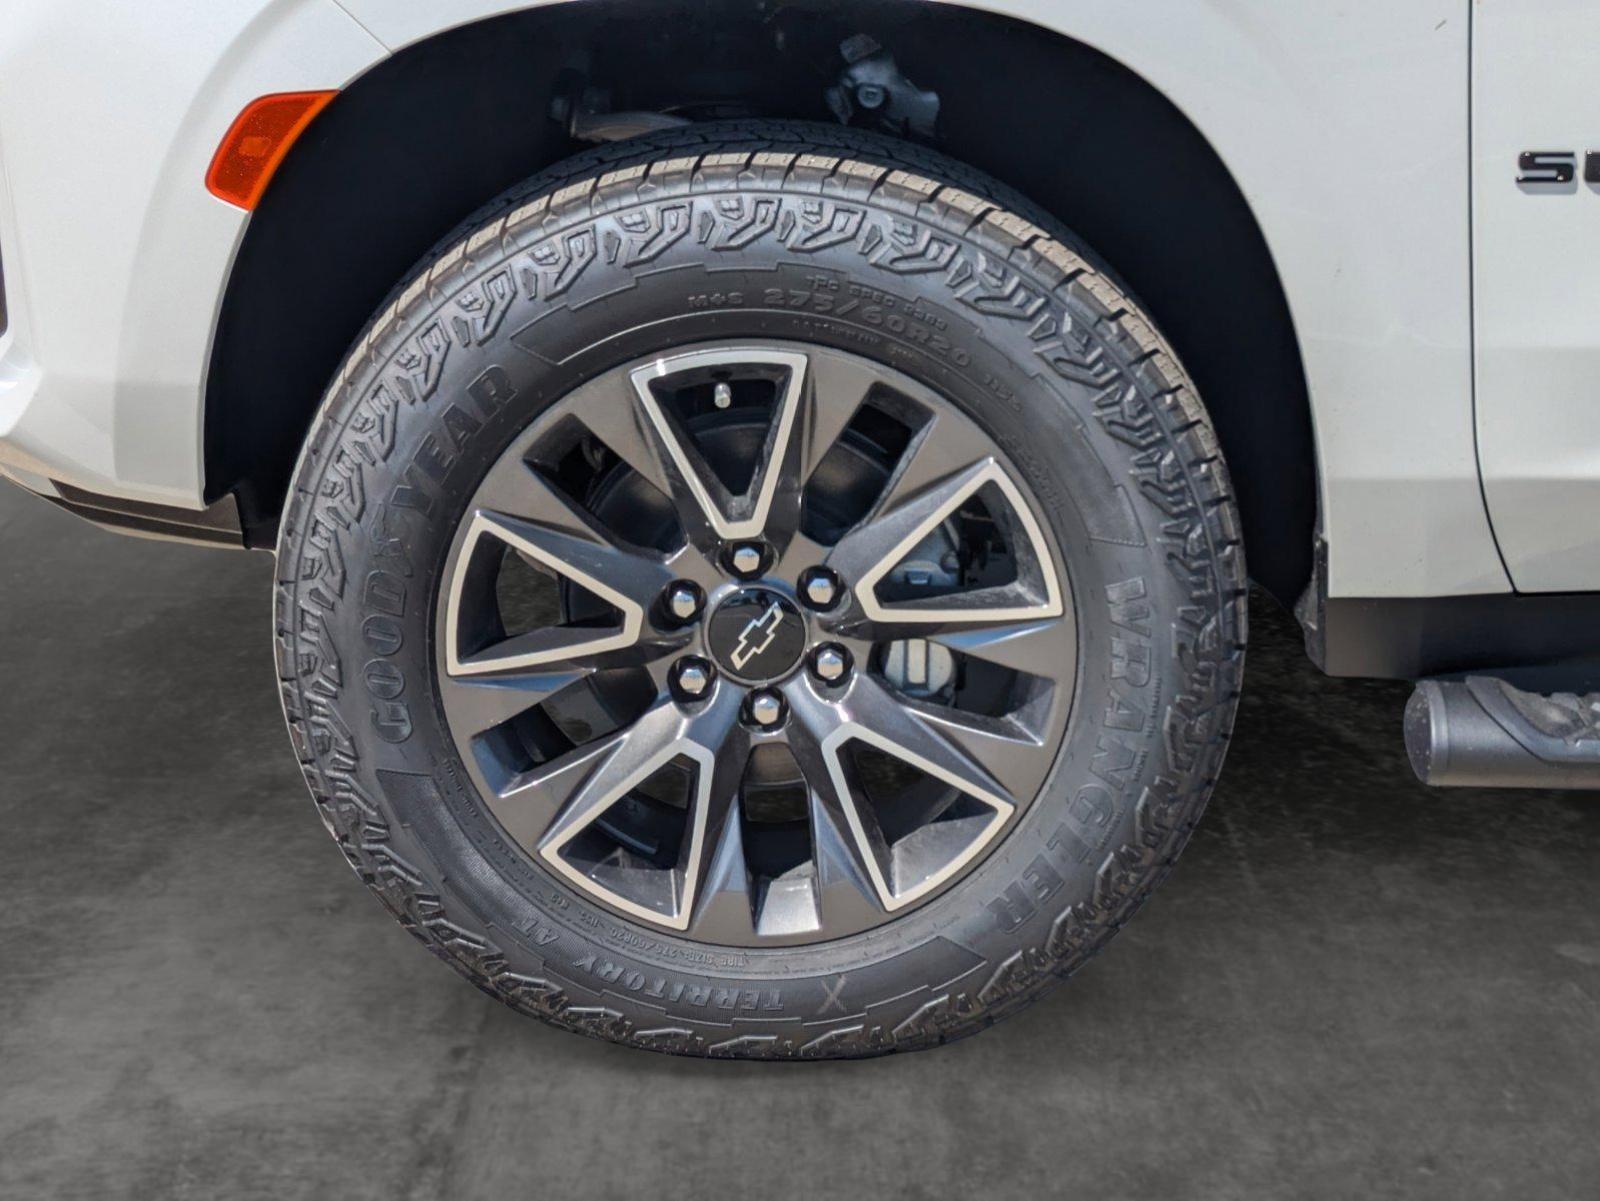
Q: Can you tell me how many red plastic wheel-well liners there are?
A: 0